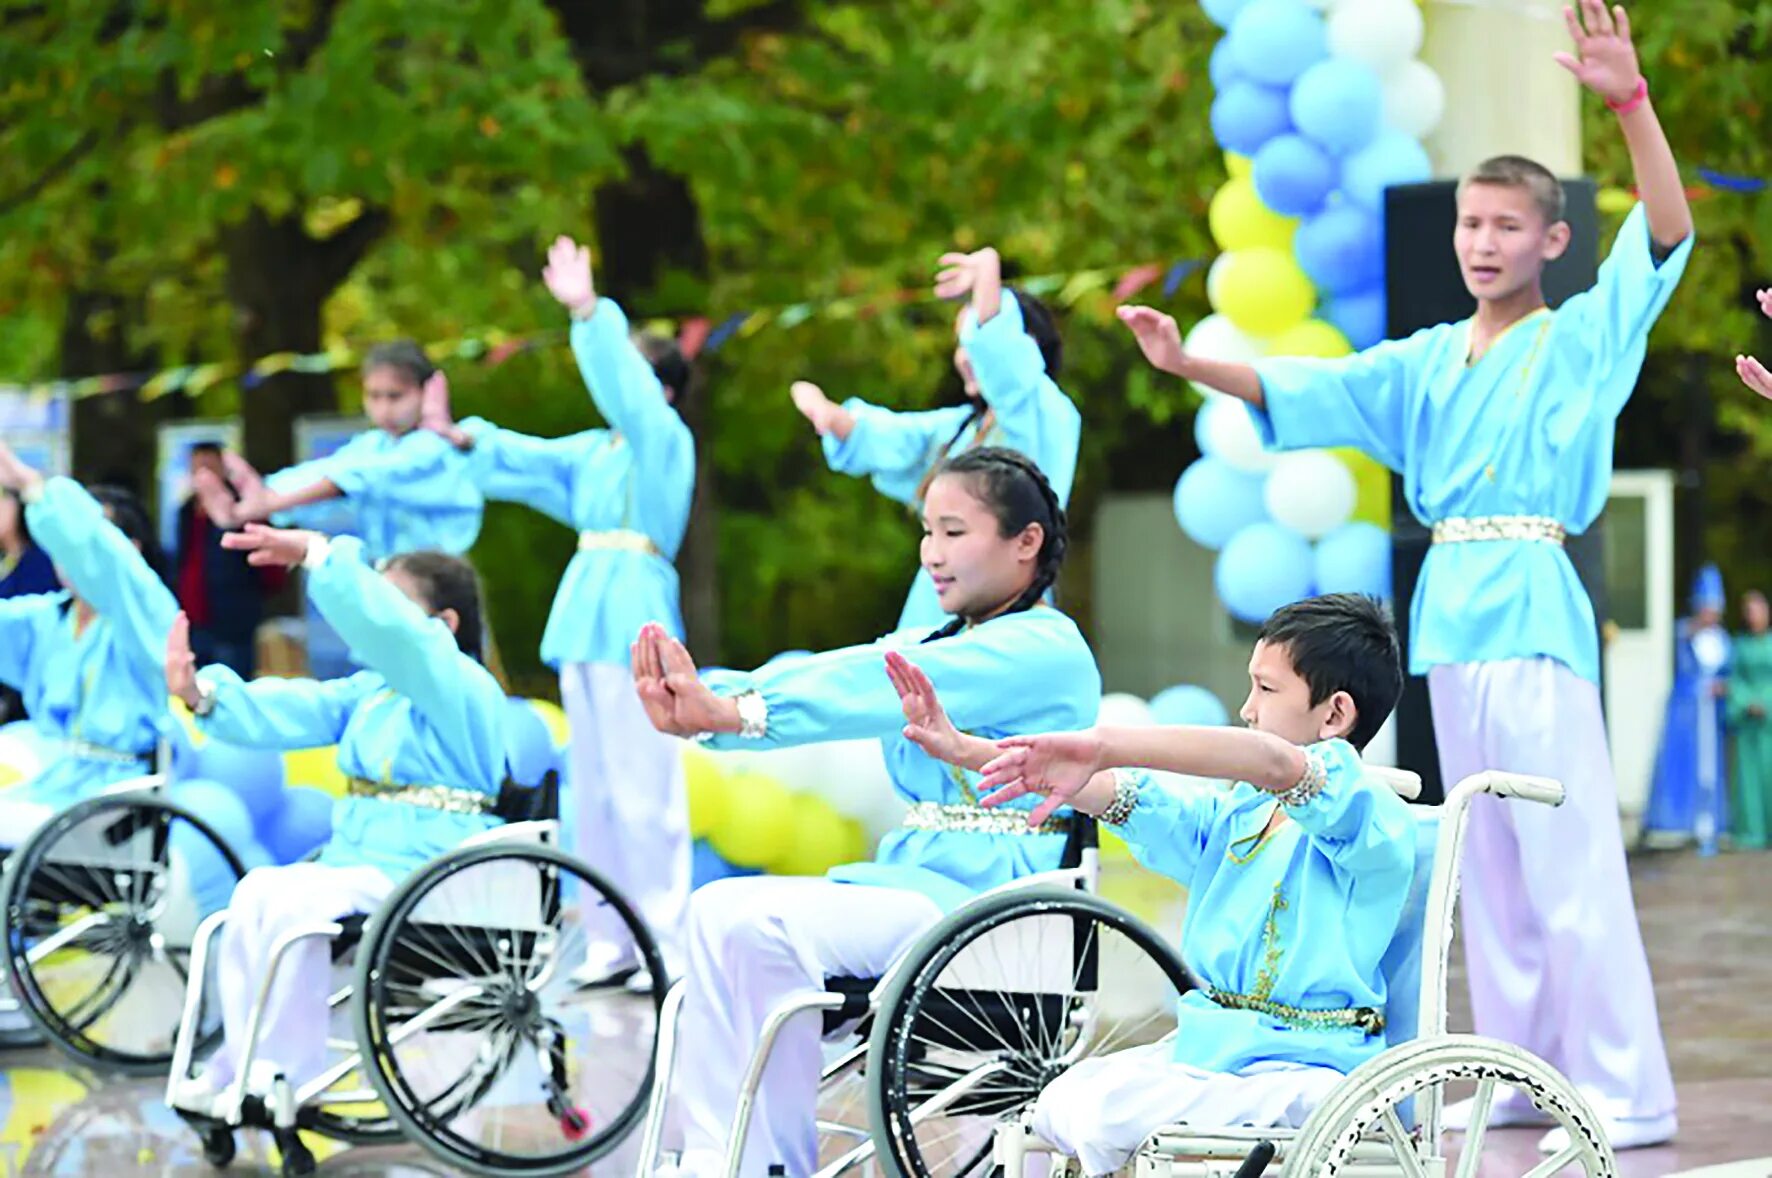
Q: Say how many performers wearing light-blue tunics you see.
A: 8